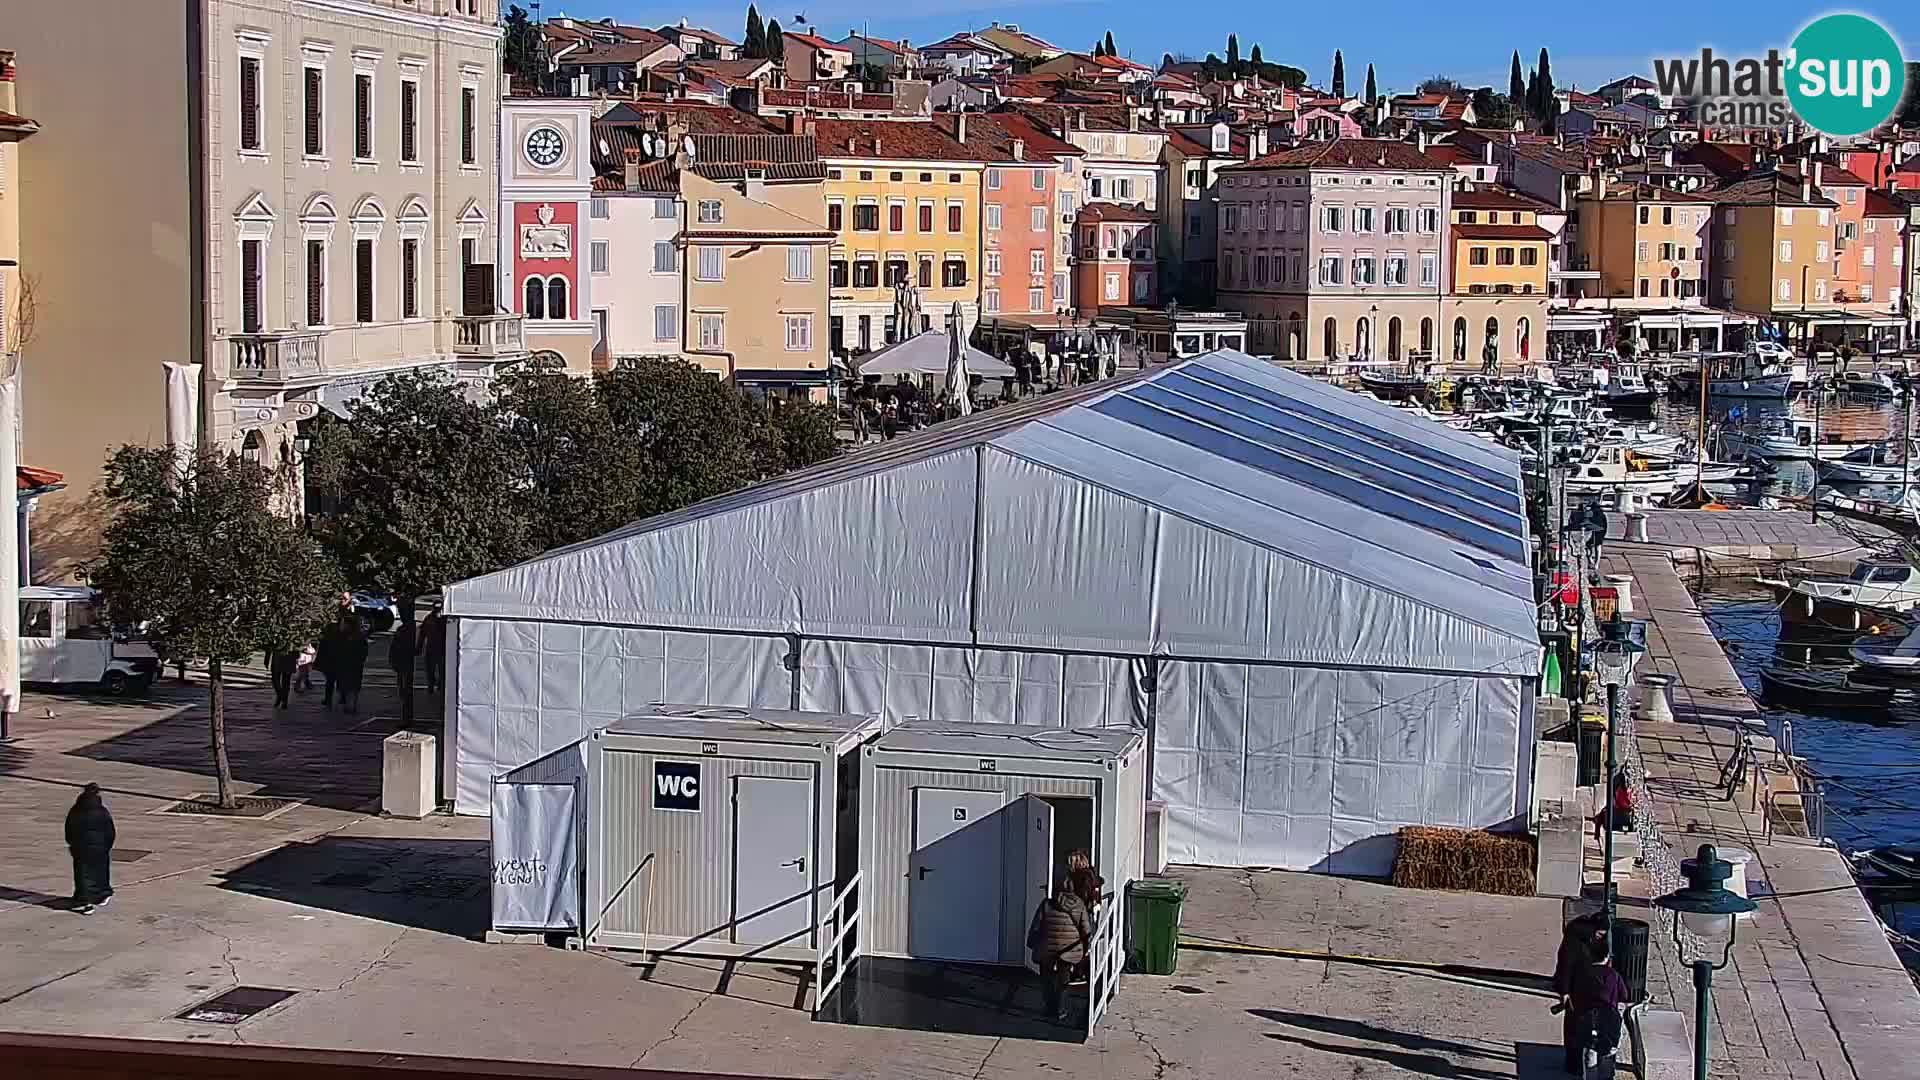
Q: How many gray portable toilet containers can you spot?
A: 2